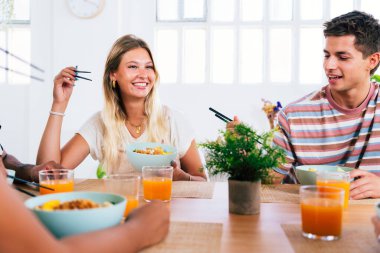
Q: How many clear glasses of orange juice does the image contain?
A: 5